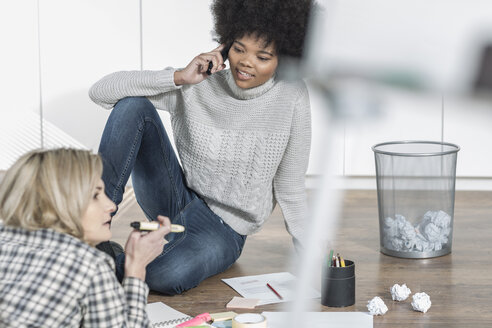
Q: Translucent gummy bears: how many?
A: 0